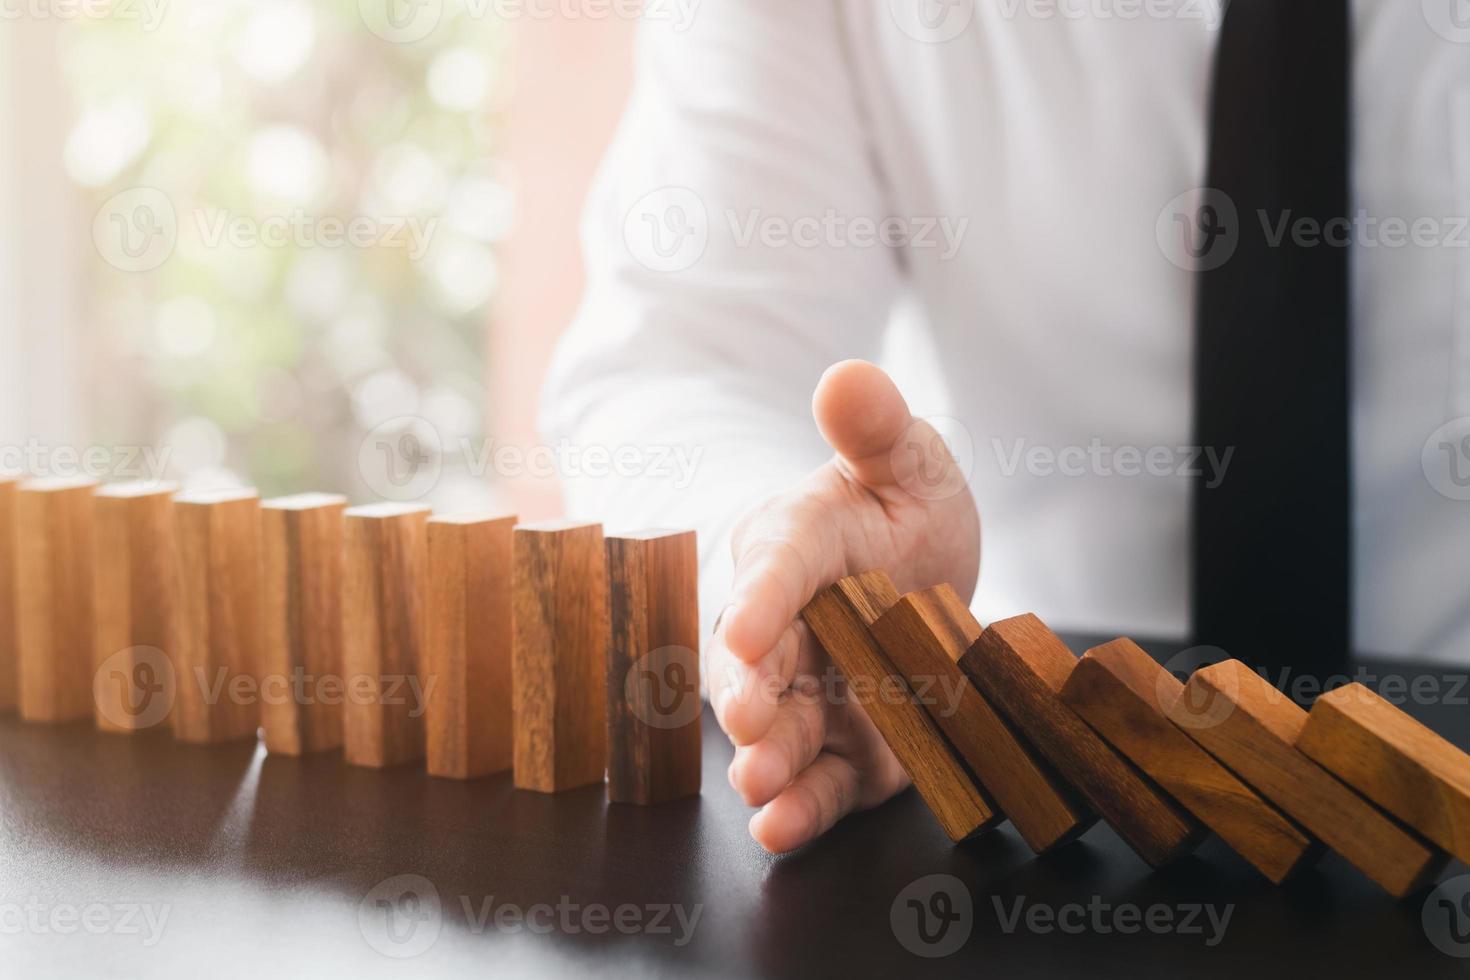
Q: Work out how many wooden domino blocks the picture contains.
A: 15